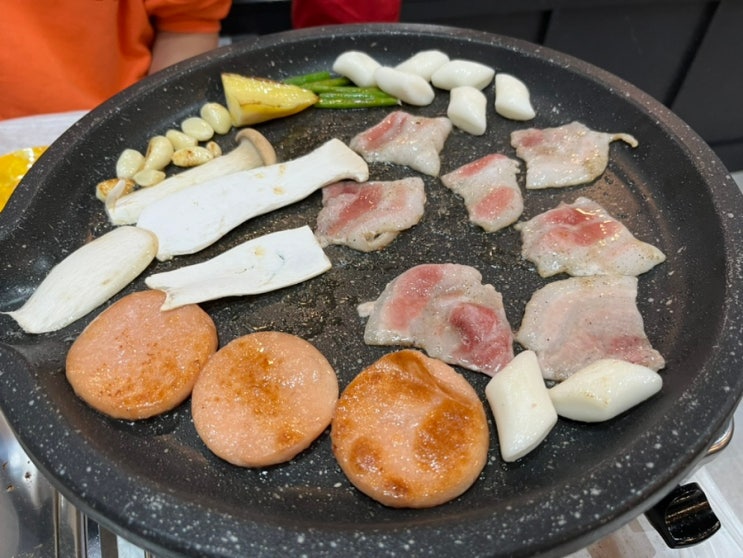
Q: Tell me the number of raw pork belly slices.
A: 7